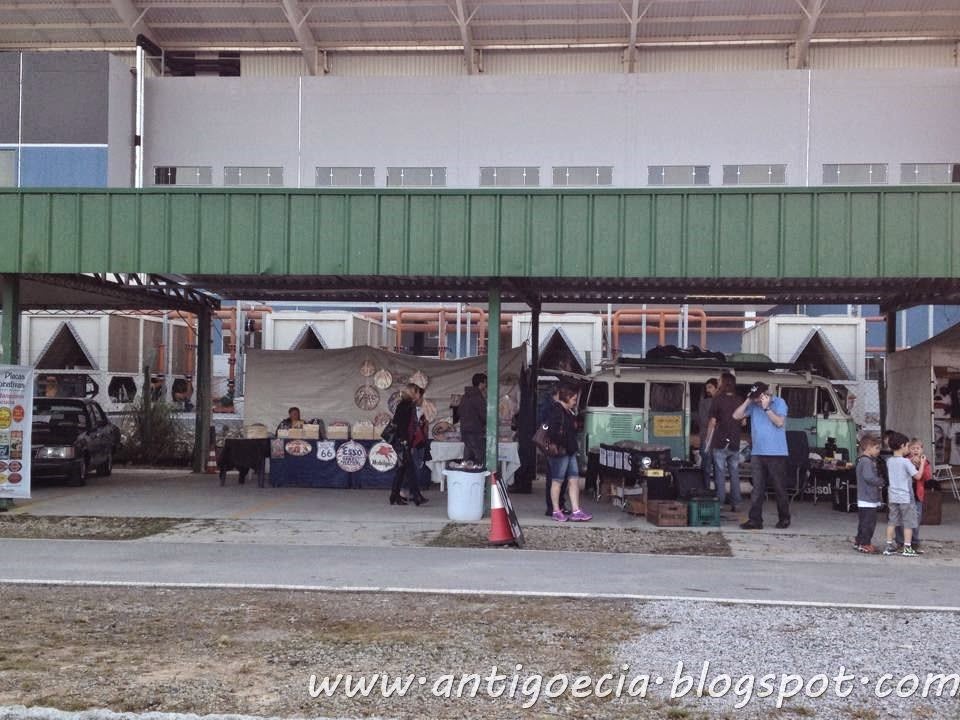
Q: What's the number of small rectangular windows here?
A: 10